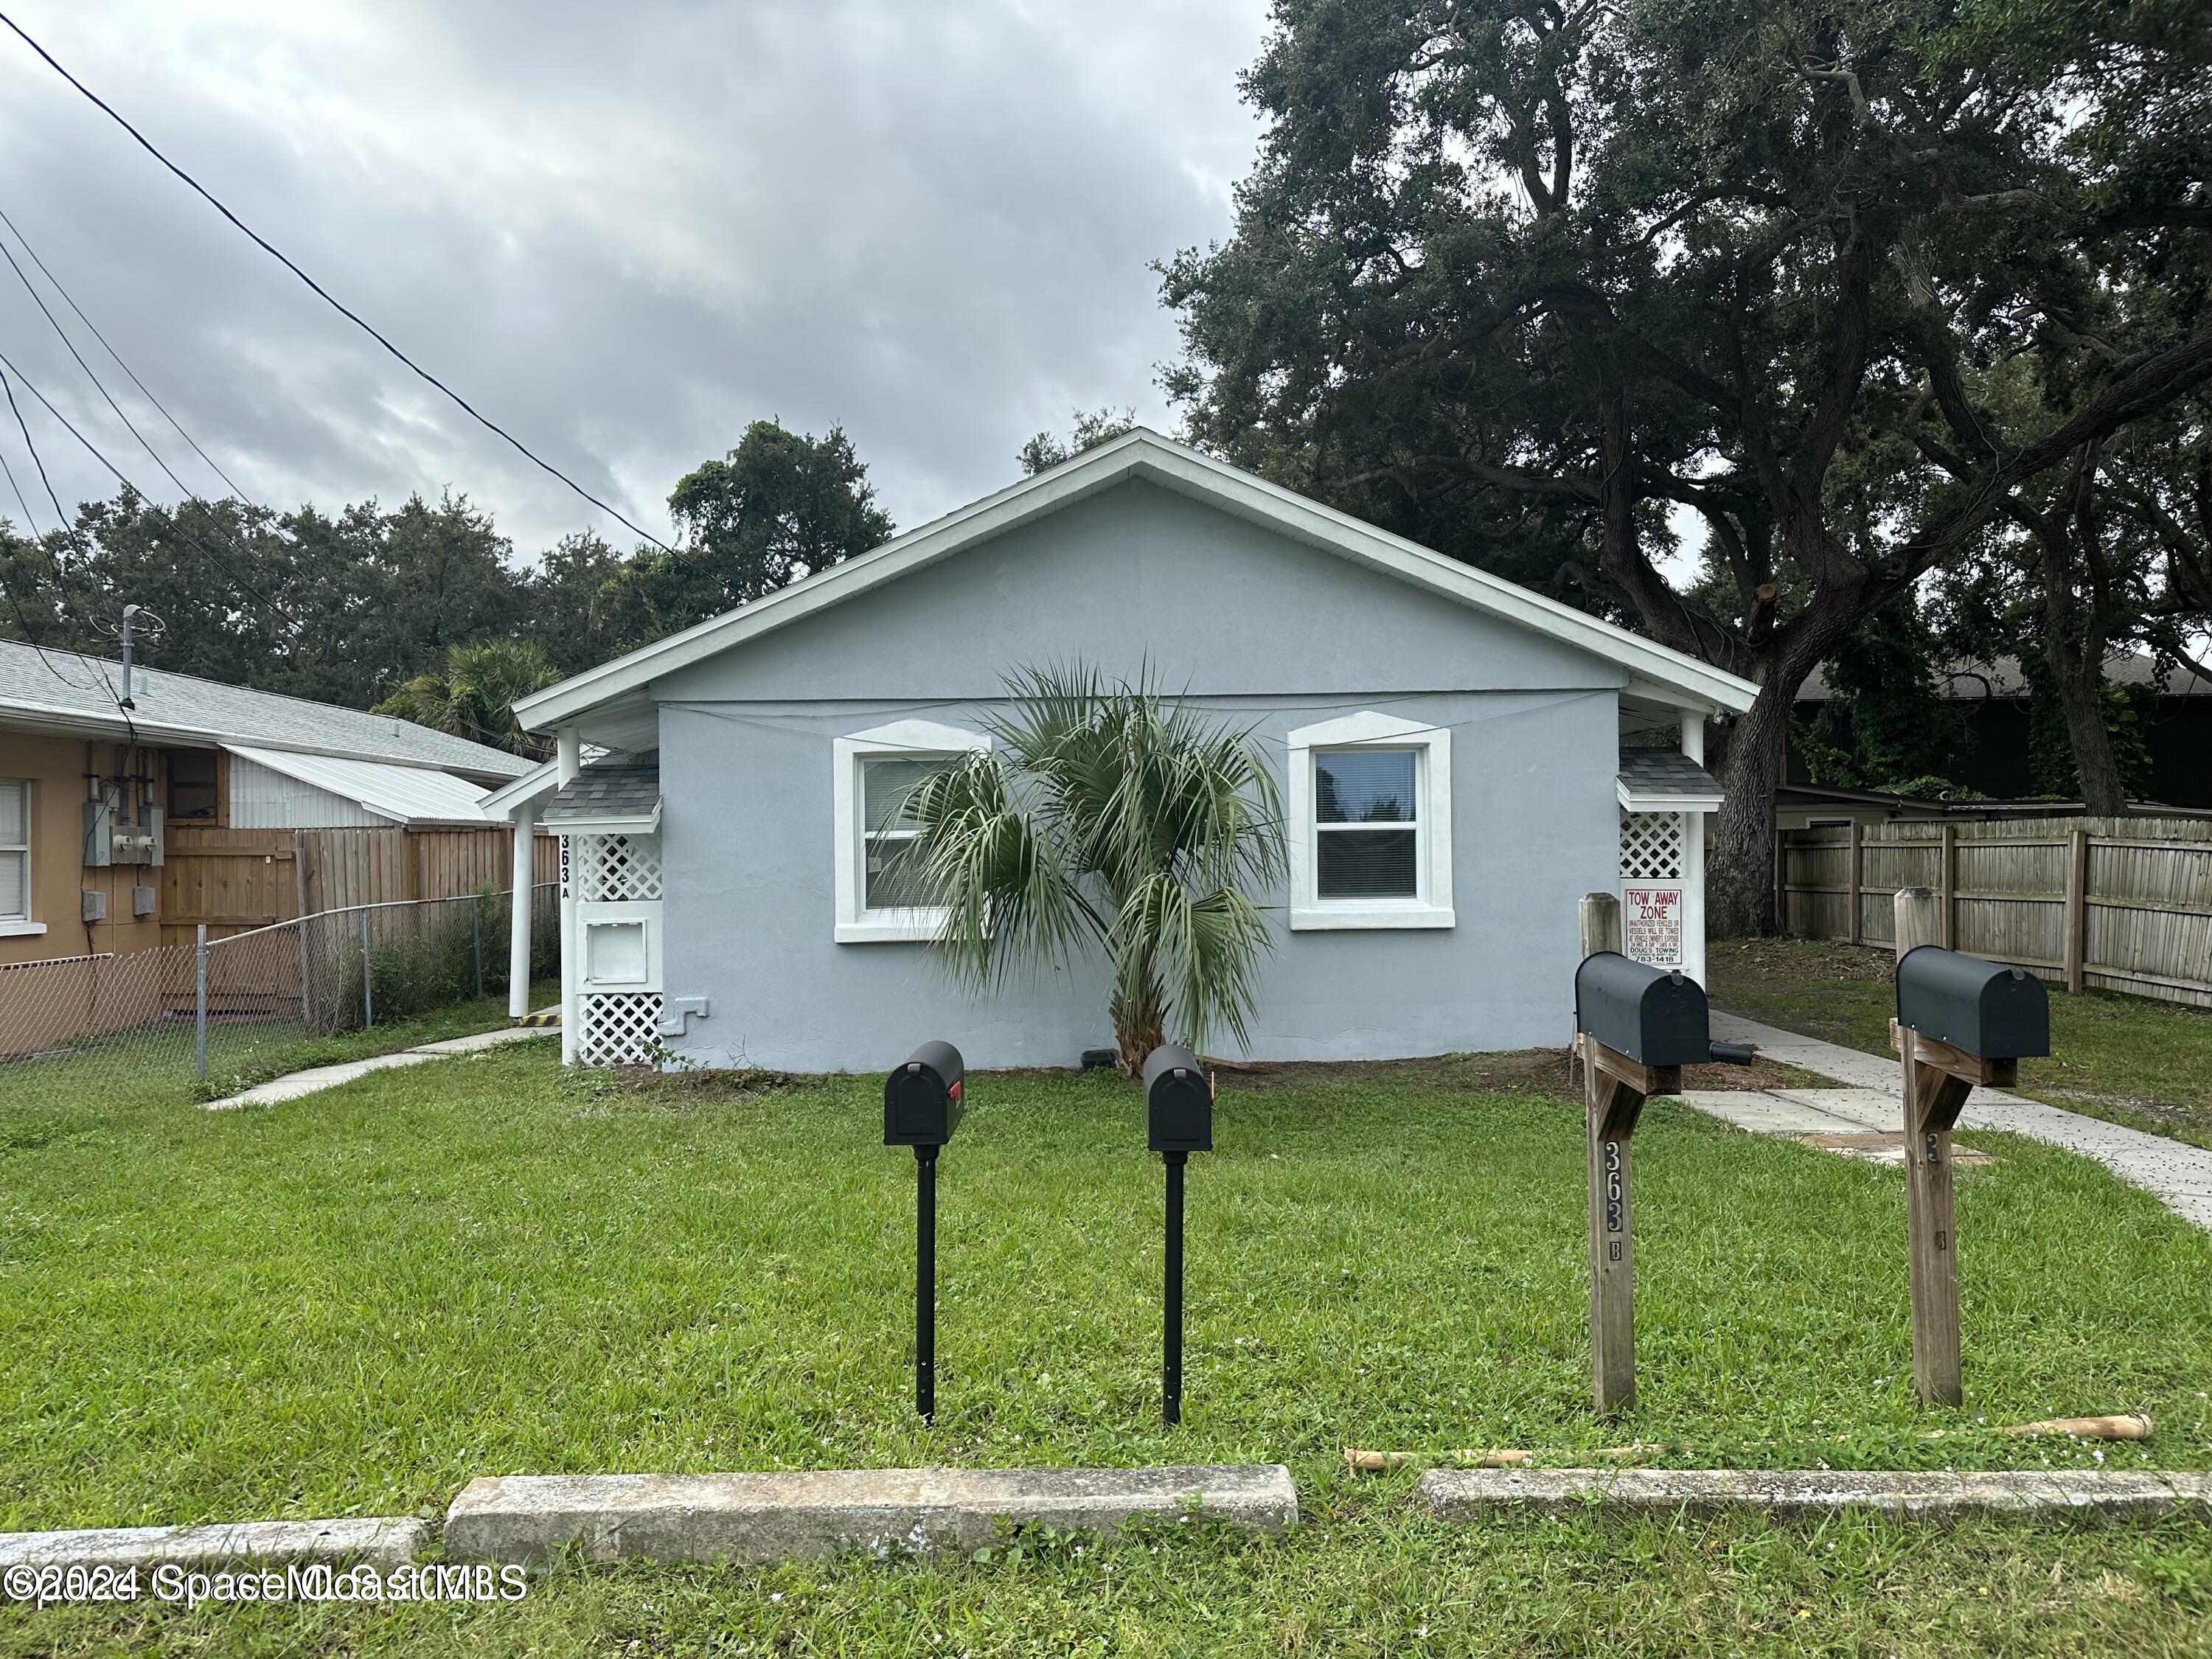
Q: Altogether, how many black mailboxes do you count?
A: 4